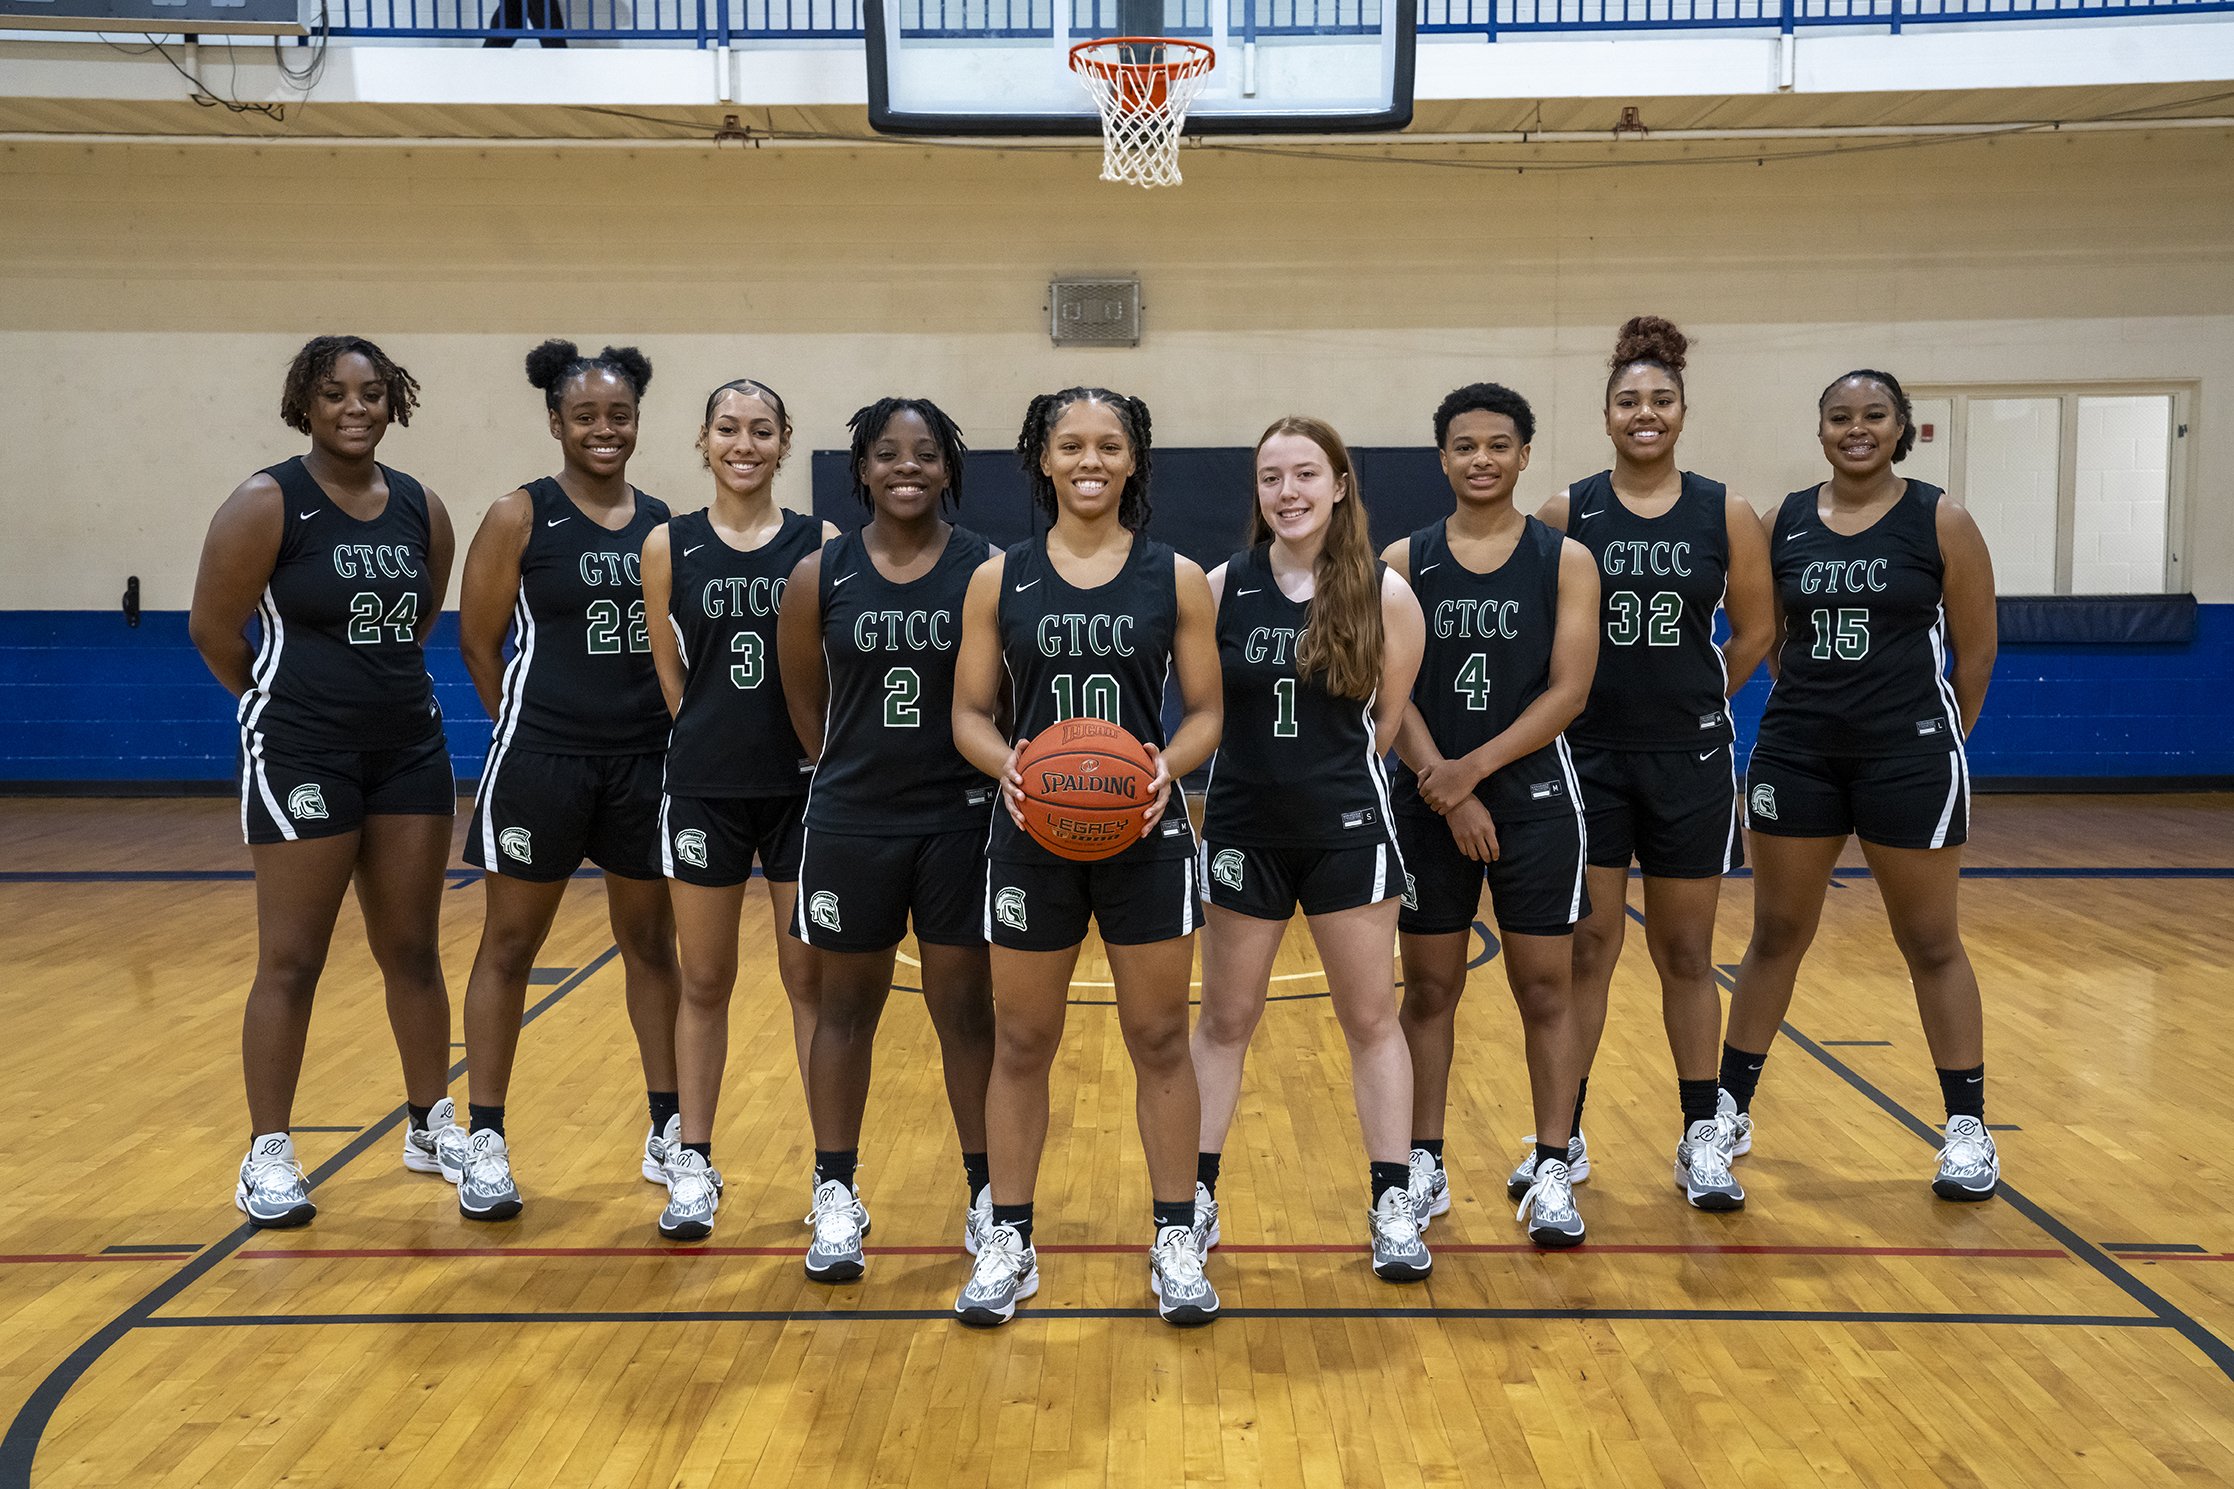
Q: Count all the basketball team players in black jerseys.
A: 9